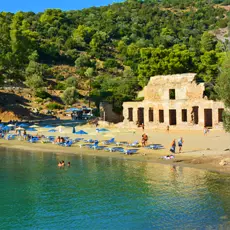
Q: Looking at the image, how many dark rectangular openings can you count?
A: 10